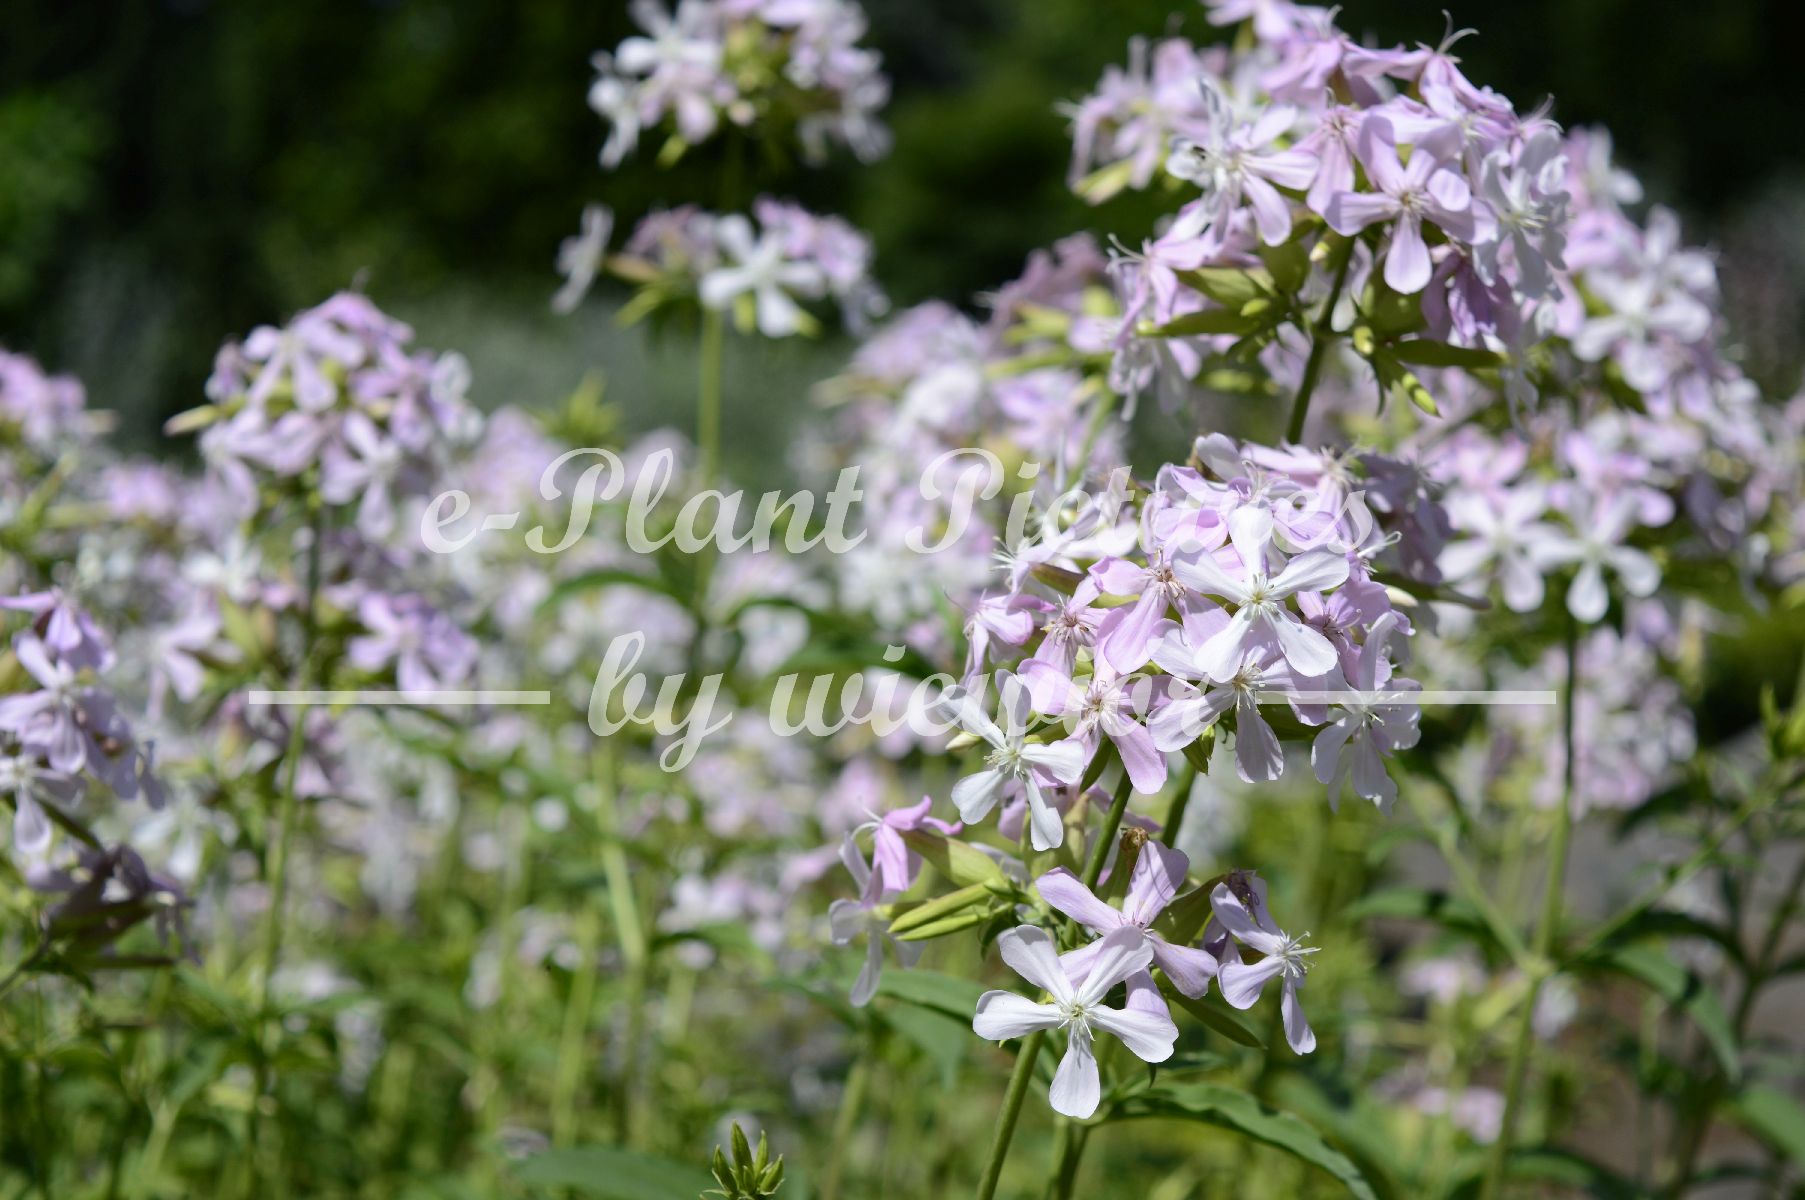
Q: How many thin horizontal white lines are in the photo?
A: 2